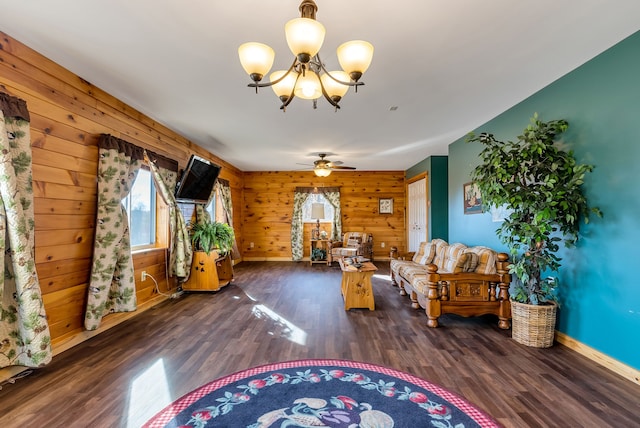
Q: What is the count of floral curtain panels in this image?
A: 7